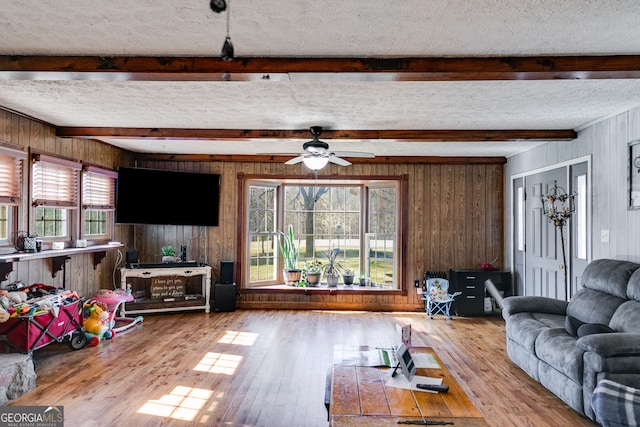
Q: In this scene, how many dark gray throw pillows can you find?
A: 2